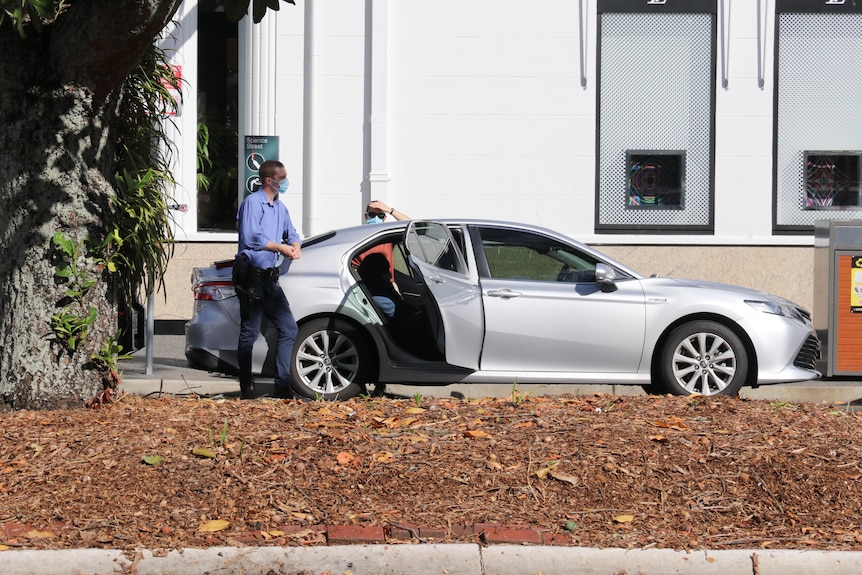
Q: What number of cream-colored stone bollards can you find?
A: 0